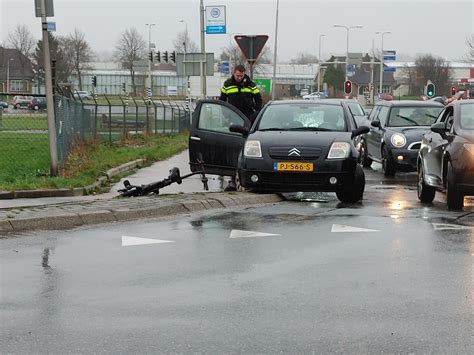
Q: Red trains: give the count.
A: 0